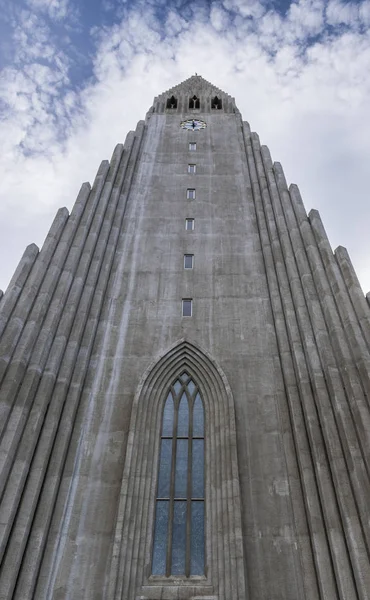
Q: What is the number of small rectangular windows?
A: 6